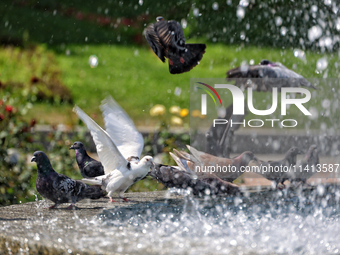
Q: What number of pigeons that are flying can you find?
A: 2